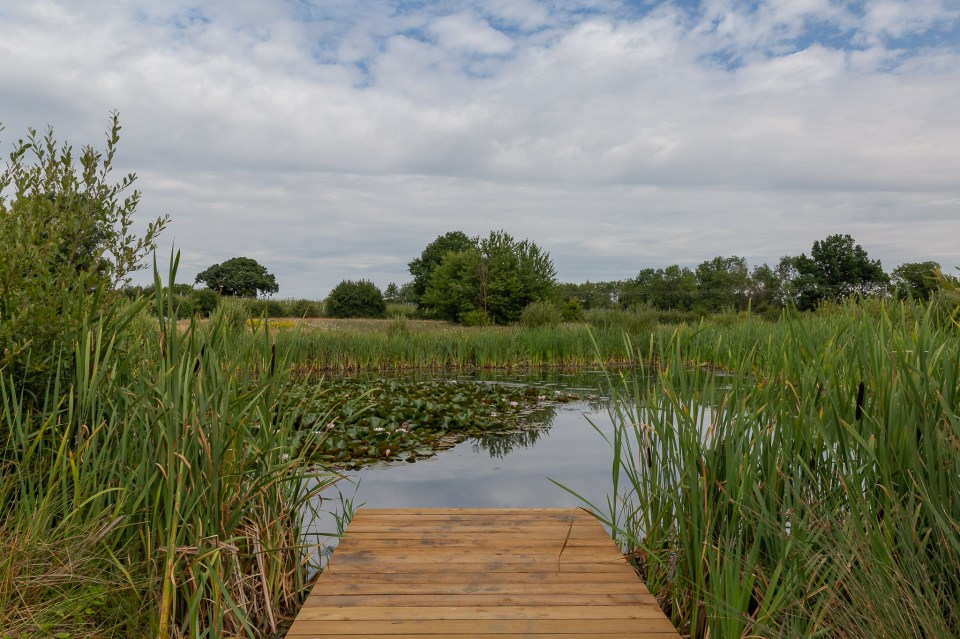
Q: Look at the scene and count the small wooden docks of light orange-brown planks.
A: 1